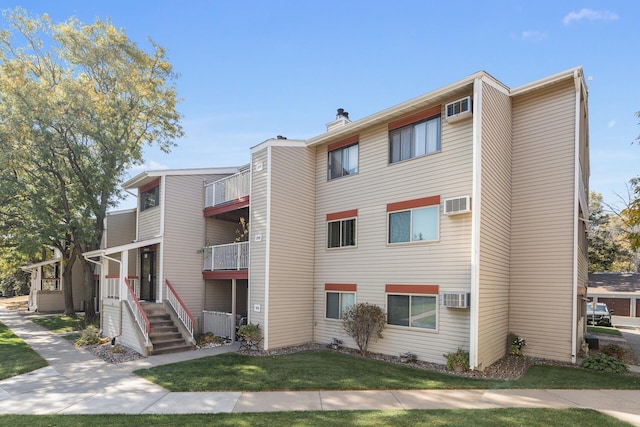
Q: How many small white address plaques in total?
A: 3